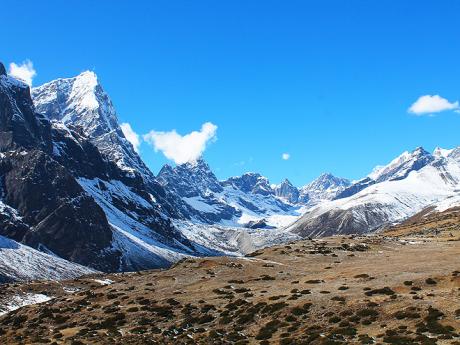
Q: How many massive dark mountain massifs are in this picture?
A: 1